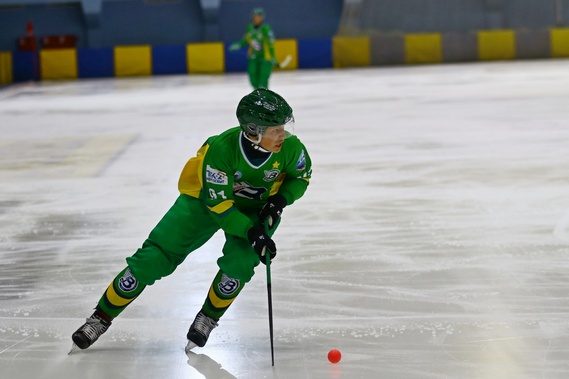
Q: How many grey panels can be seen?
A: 3